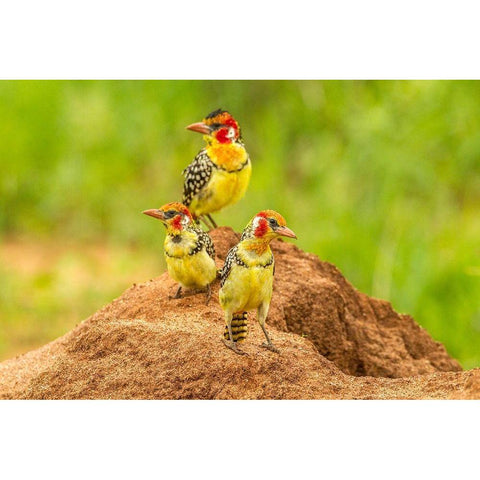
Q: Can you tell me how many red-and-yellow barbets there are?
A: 3